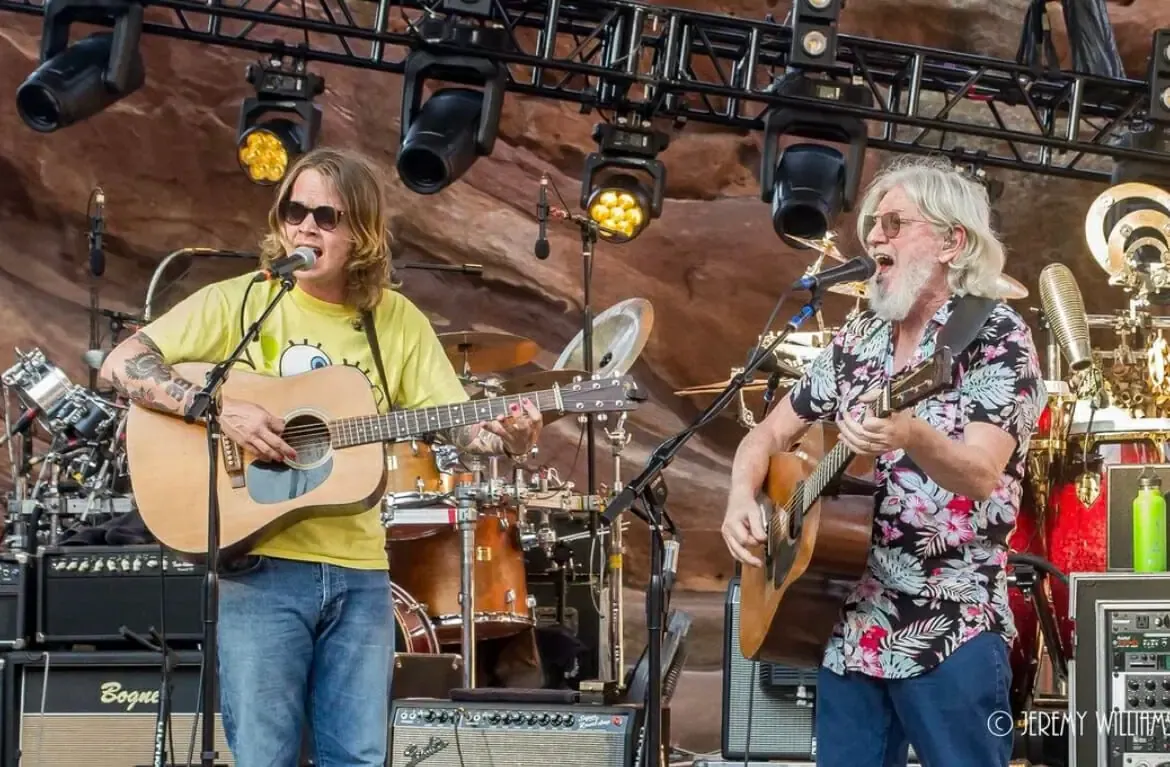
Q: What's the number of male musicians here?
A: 2